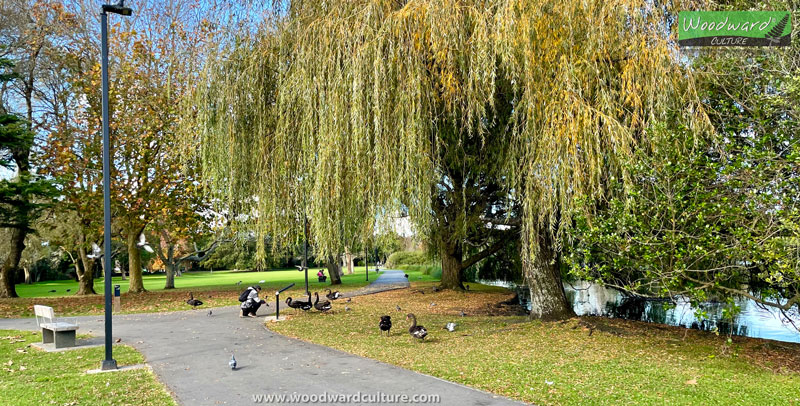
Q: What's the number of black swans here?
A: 7